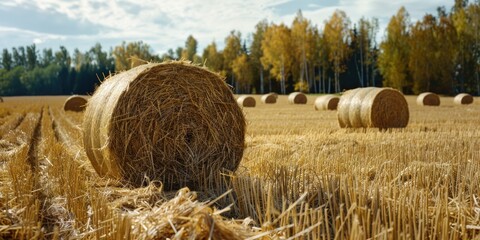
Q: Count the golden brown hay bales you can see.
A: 9